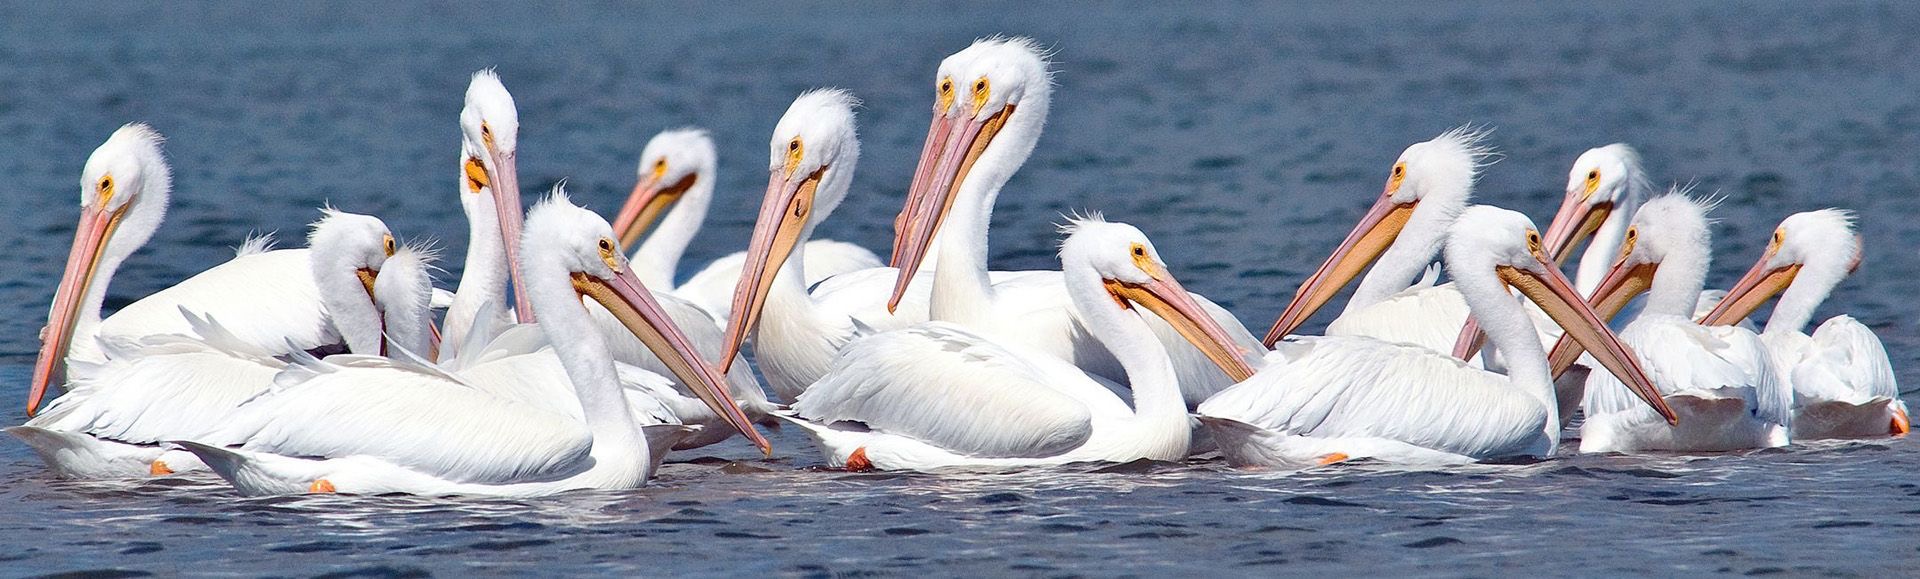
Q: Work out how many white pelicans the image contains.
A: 15